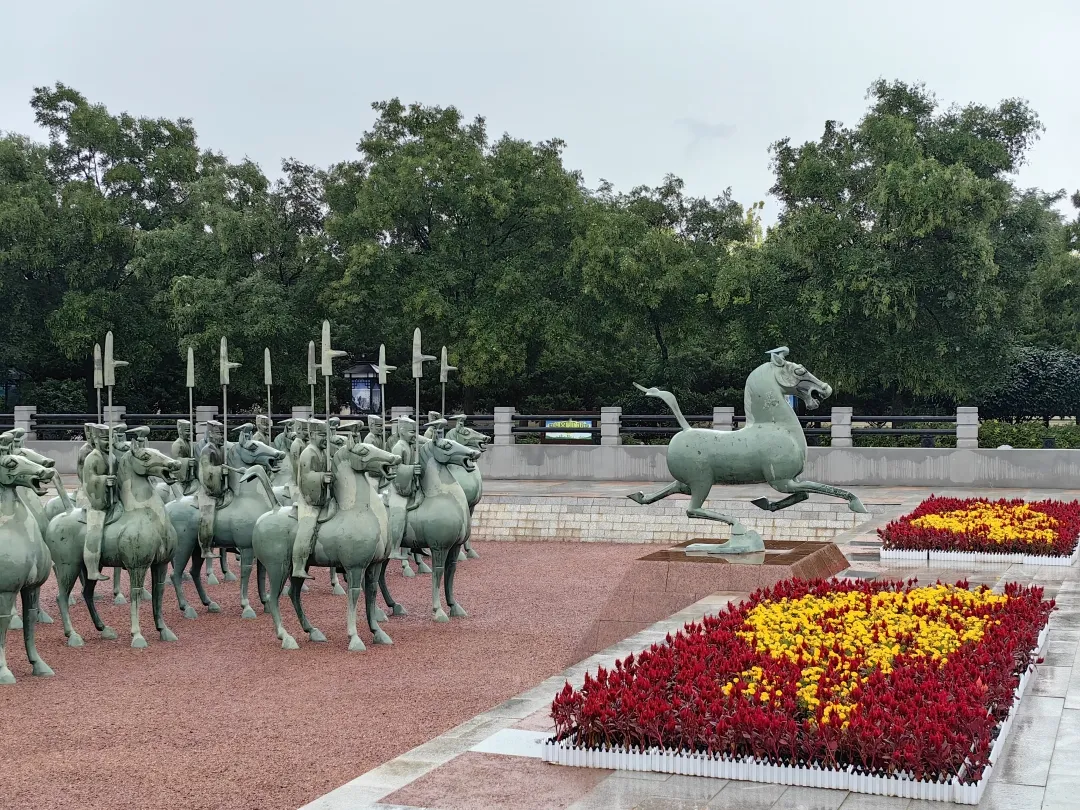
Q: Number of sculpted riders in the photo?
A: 10